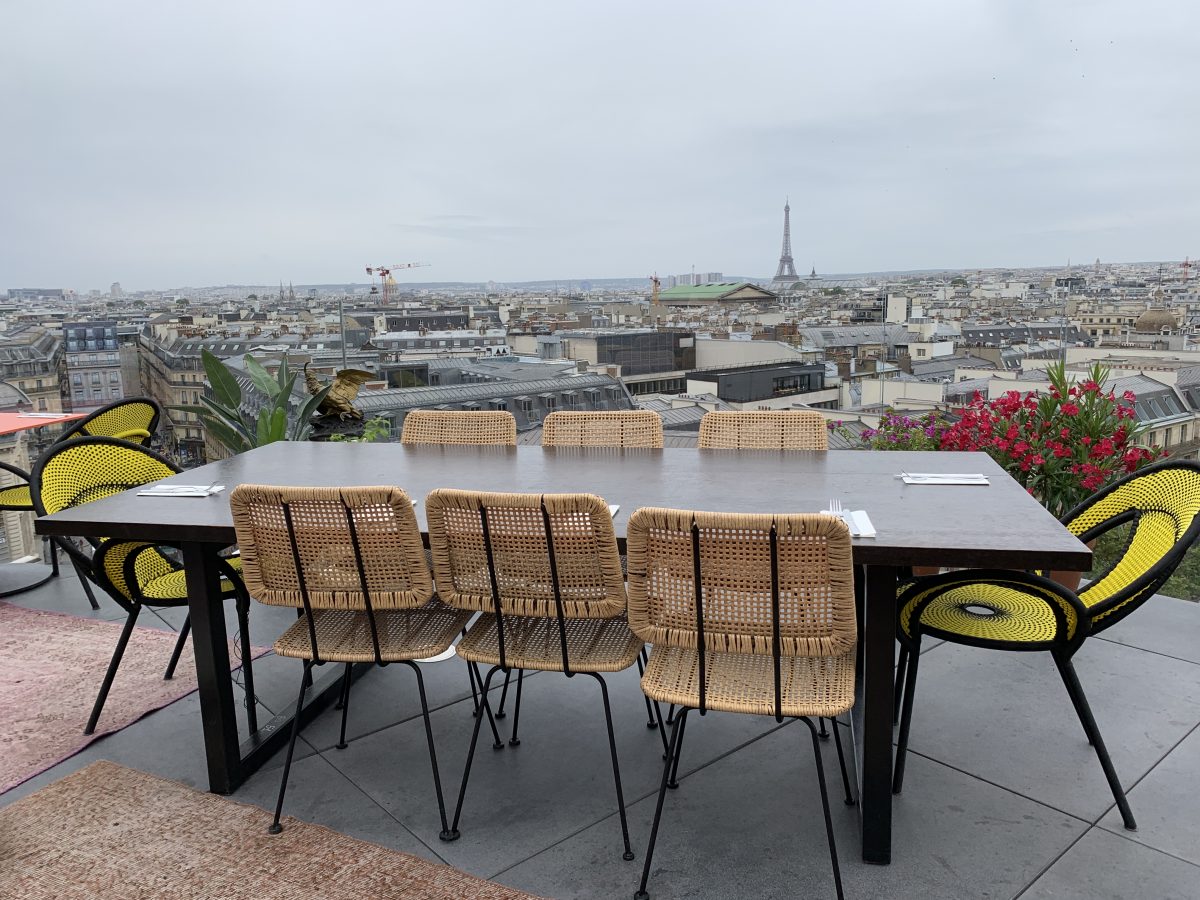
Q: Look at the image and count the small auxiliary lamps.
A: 0